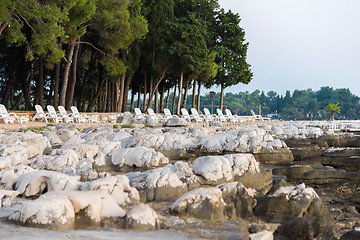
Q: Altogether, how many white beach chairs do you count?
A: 14